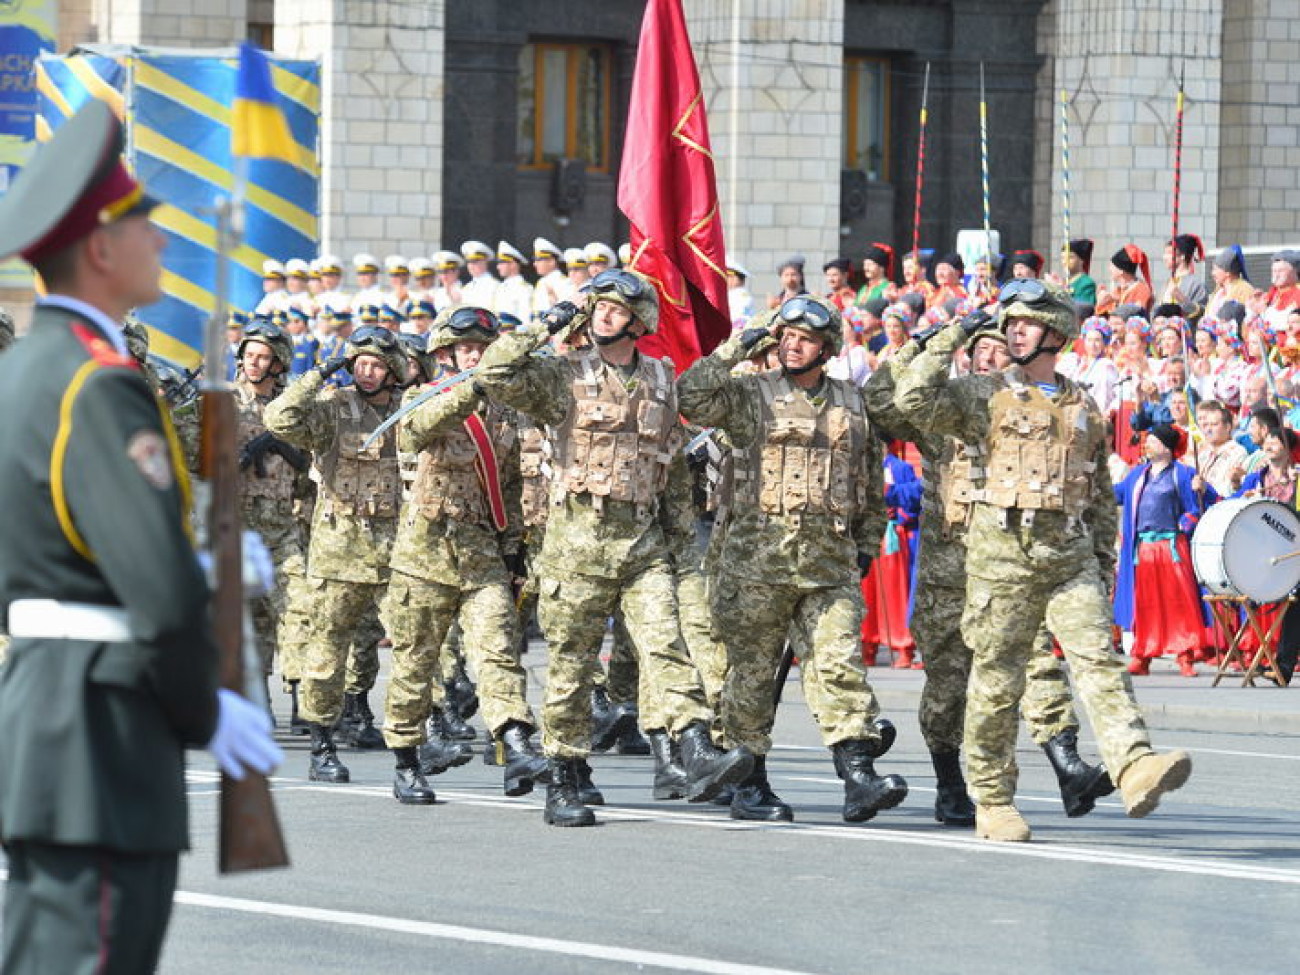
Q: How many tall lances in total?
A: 4